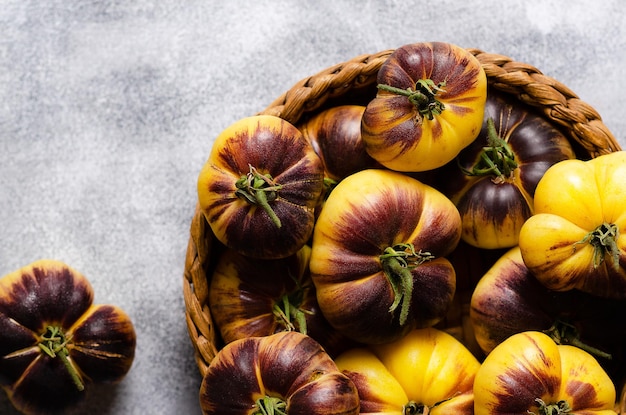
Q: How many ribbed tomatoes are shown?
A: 12